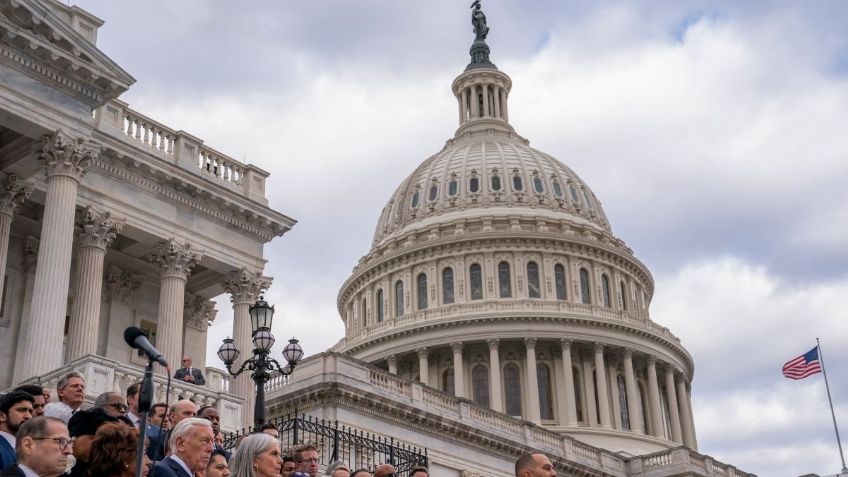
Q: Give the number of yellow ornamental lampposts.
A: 0